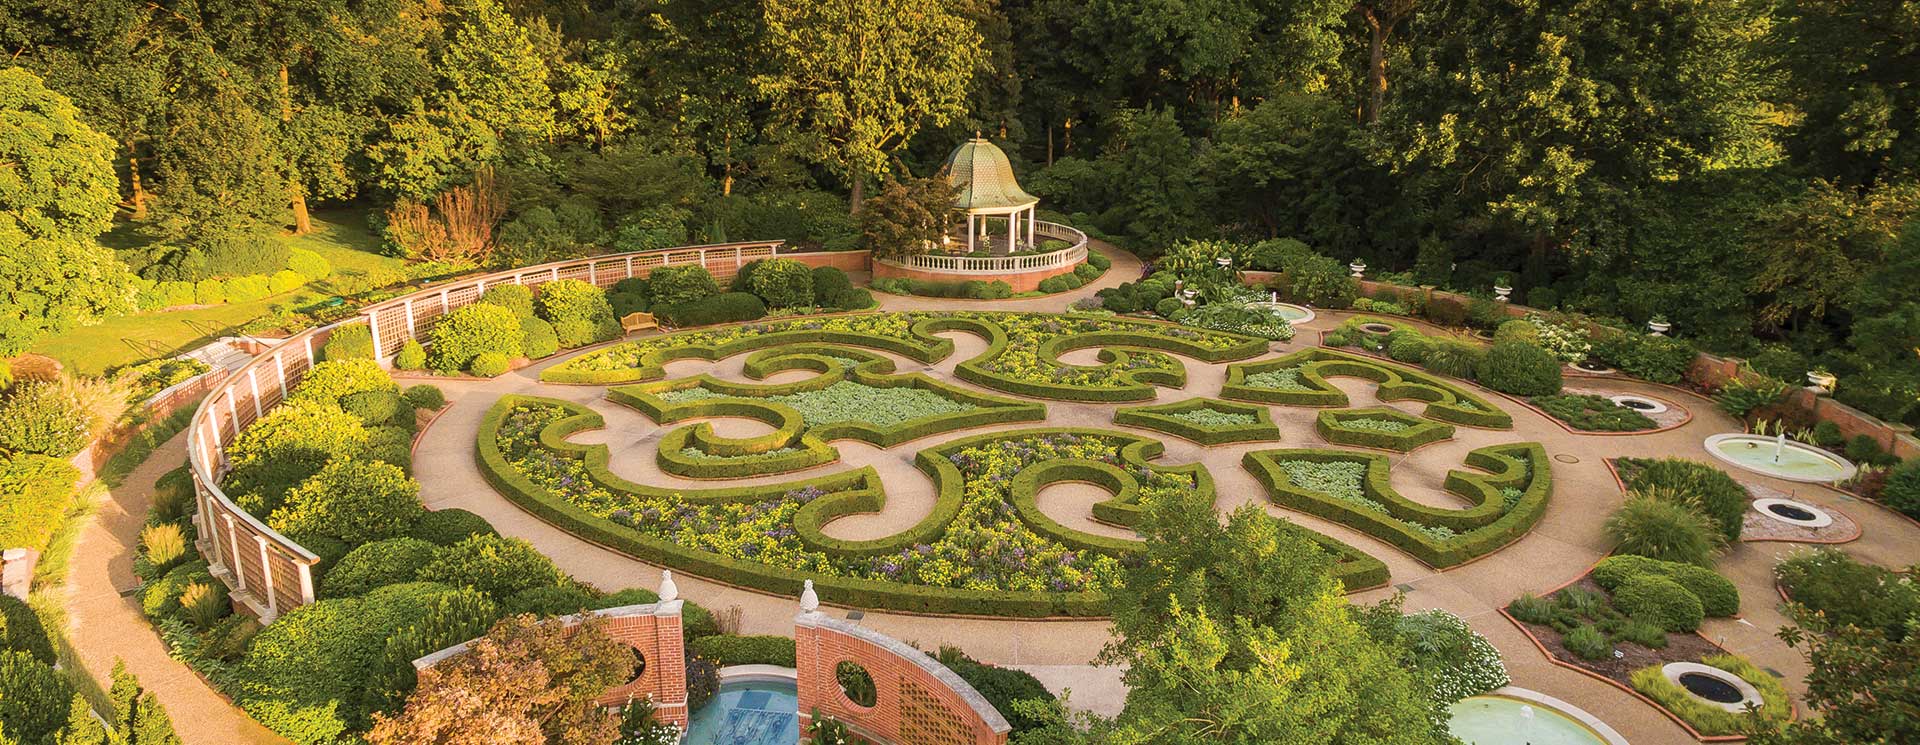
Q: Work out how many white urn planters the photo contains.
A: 6